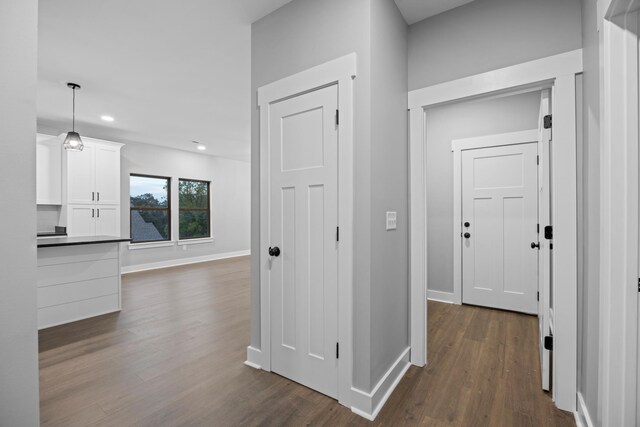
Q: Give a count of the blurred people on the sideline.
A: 0